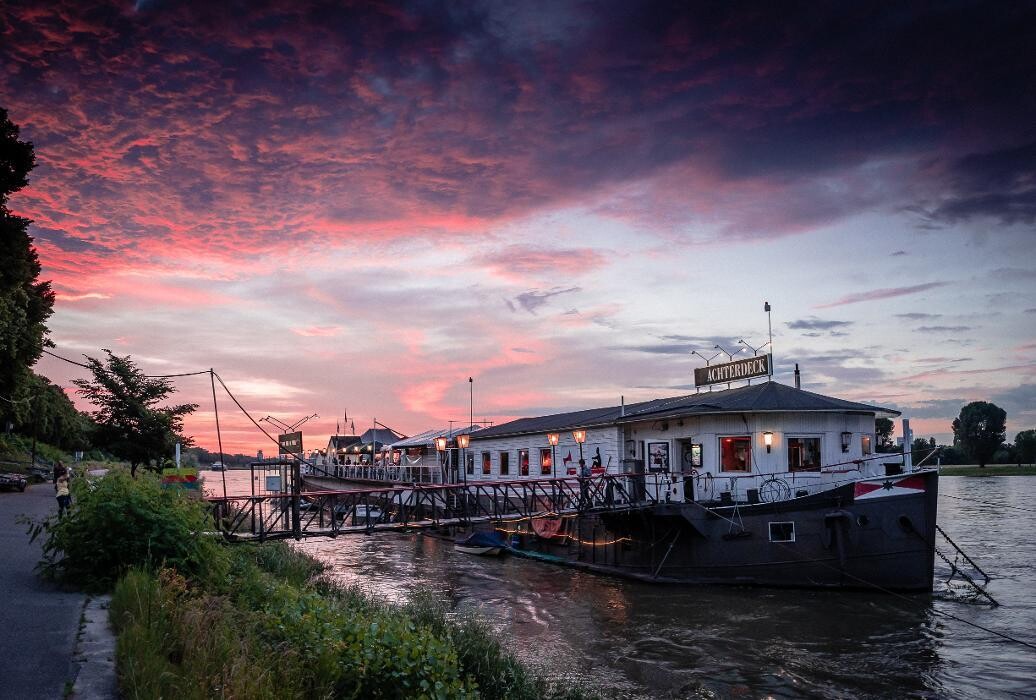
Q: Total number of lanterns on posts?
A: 4